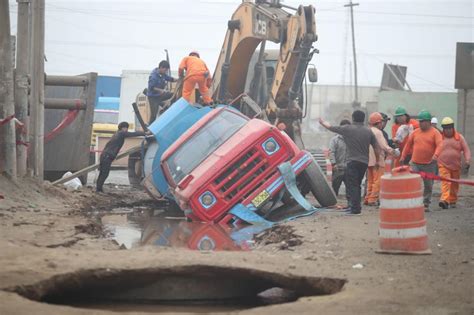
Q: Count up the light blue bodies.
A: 1